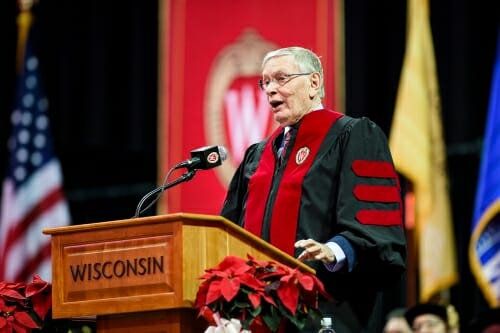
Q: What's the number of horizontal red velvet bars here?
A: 3